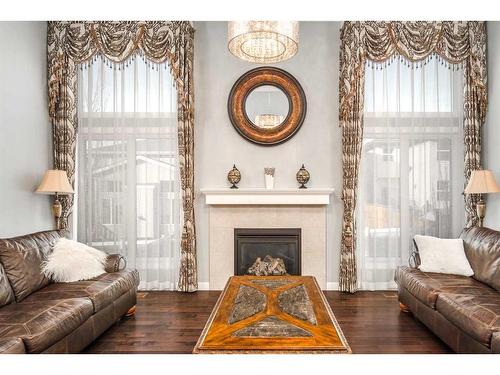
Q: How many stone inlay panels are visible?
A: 4